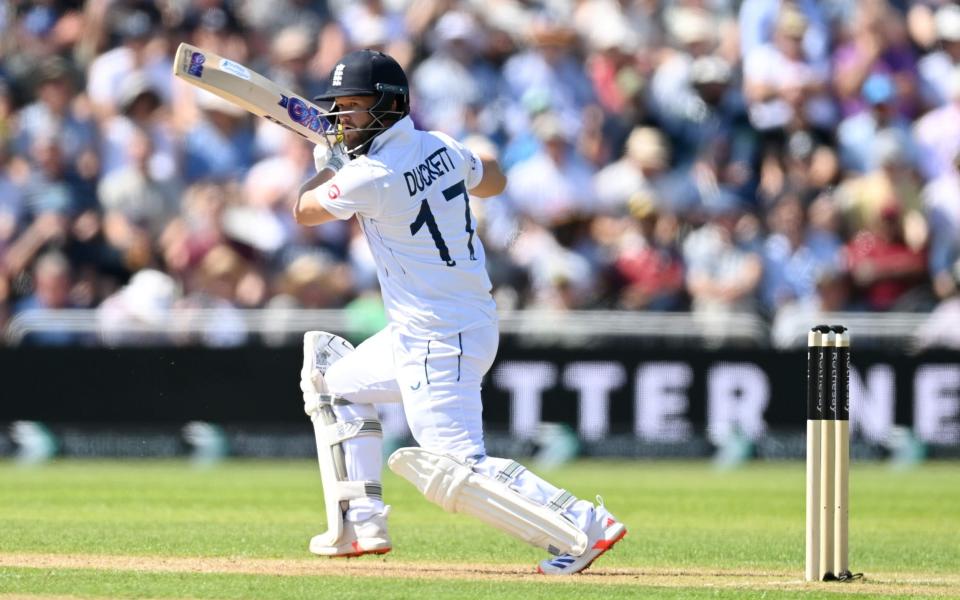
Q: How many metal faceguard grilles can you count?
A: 1